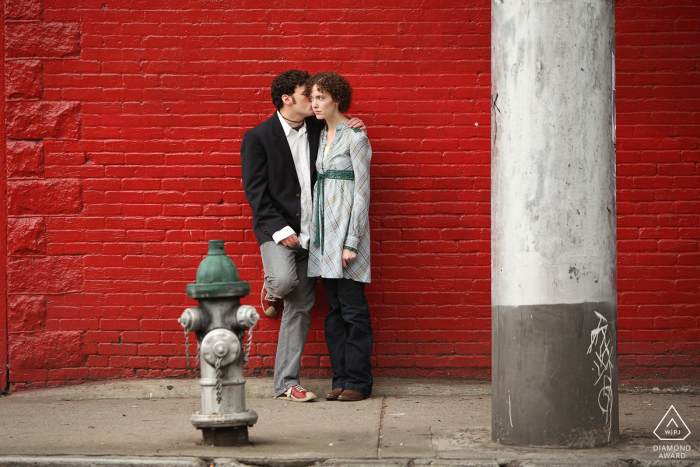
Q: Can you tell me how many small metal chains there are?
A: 3